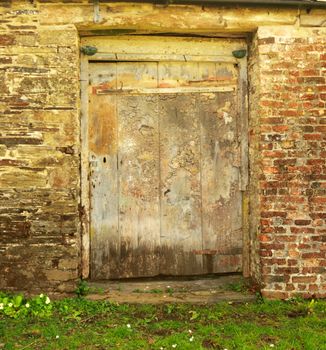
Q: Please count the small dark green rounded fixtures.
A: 2